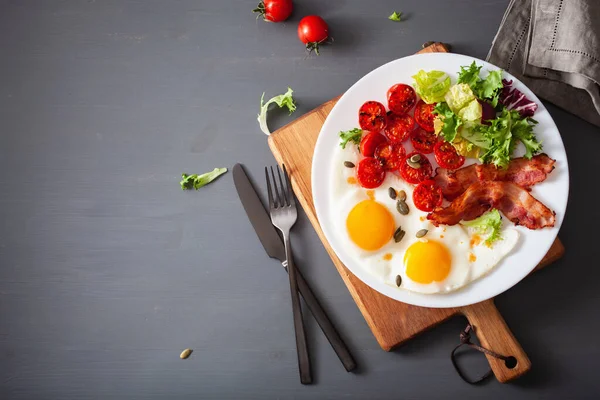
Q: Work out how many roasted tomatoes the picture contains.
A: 11